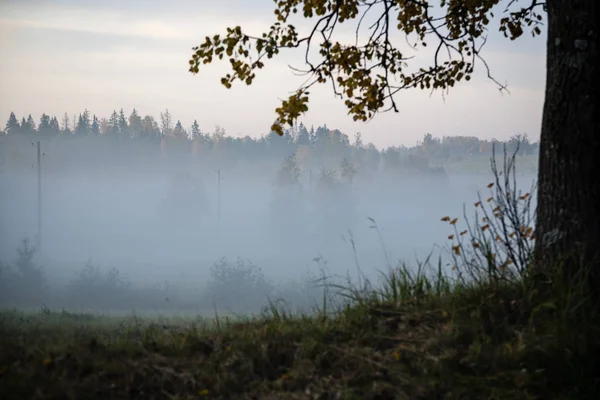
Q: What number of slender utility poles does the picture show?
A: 2